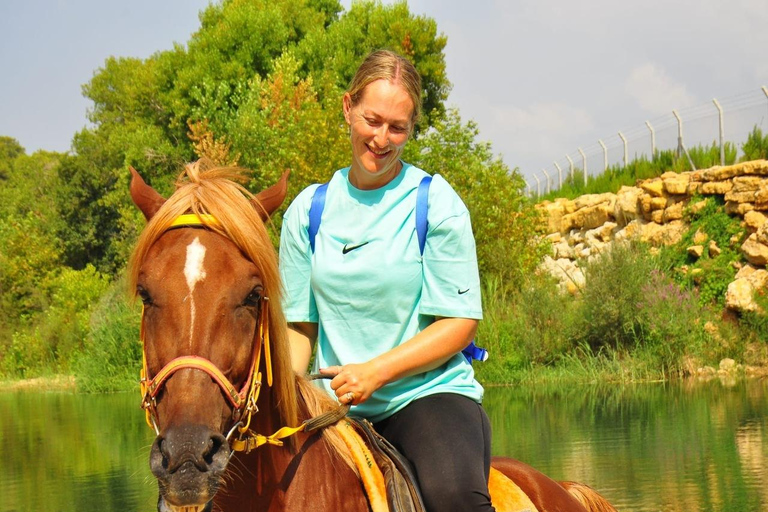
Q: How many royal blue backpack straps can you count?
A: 2